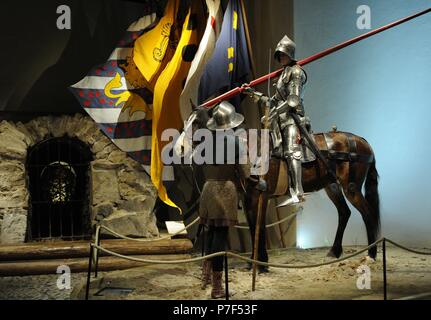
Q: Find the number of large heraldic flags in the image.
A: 5